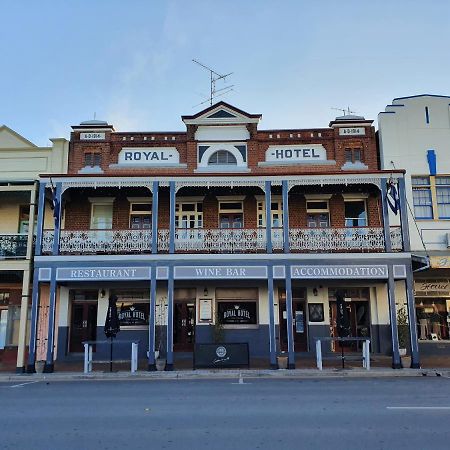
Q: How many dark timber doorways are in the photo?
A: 4